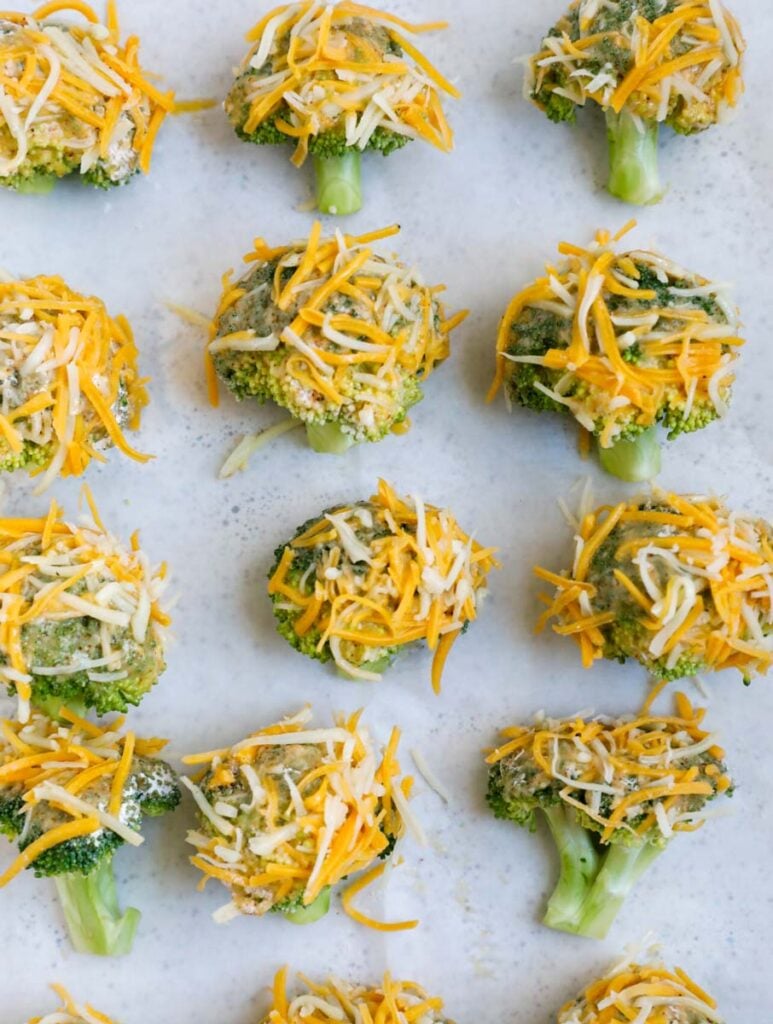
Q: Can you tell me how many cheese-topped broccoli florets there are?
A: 15